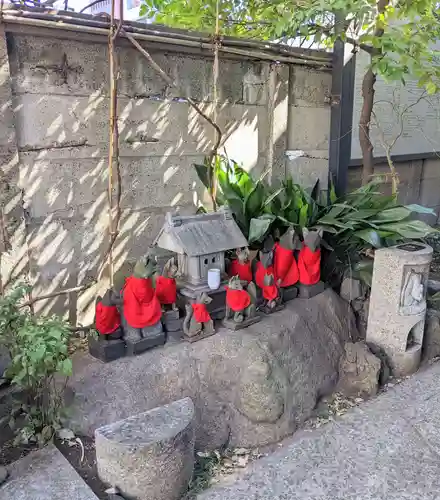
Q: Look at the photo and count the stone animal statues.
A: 10